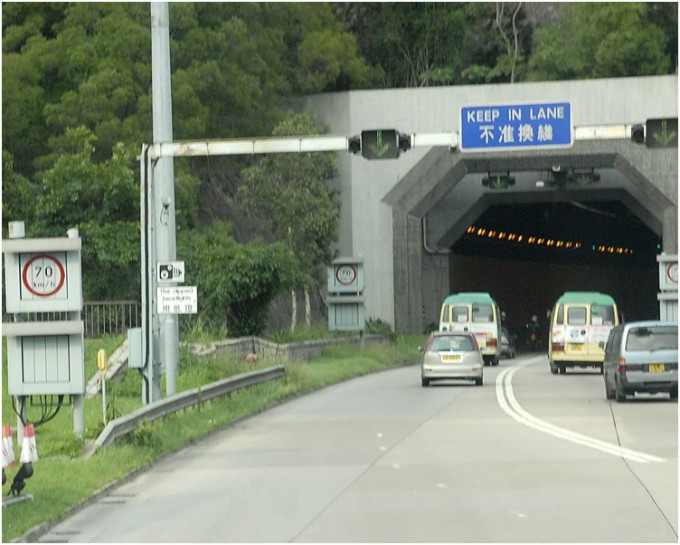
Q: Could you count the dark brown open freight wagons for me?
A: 0